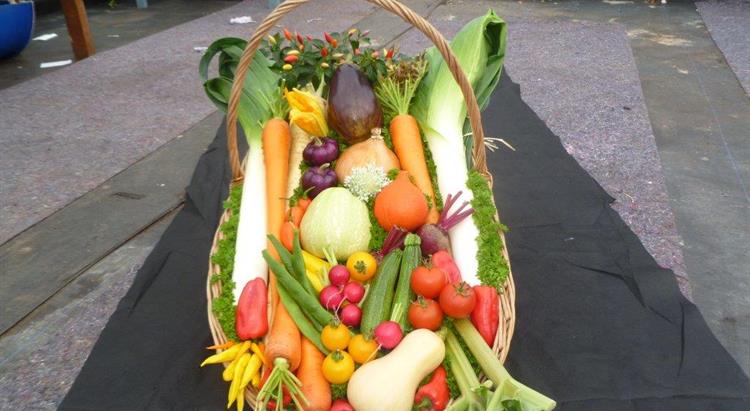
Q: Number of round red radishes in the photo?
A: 5